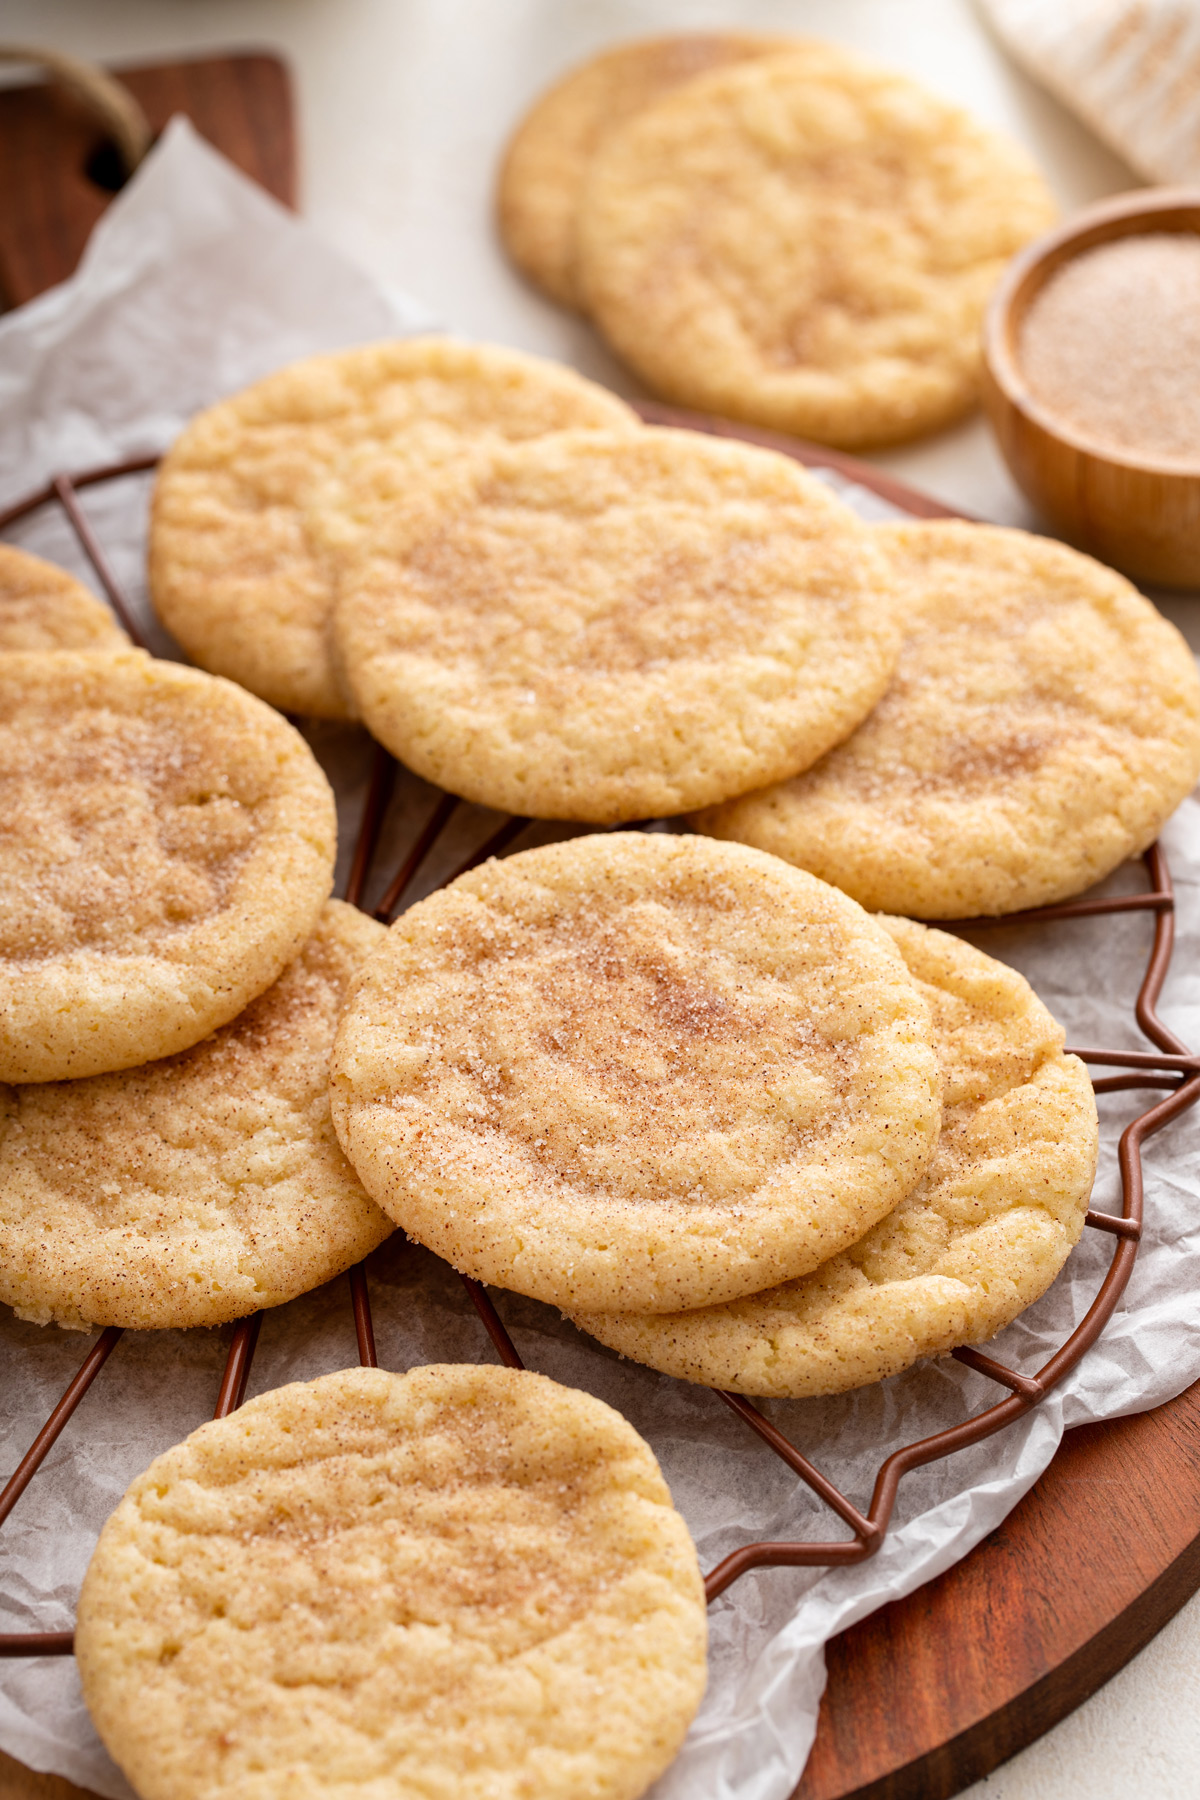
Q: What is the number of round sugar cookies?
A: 11